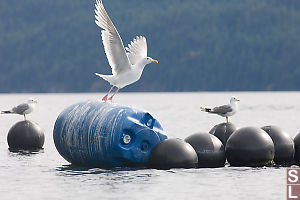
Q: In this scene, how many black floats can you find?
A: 7